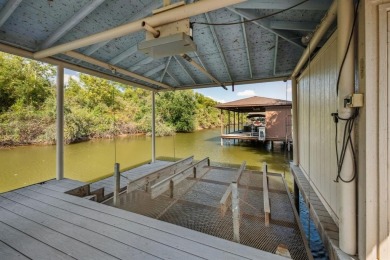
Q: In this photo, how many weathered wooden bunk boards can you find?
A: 4